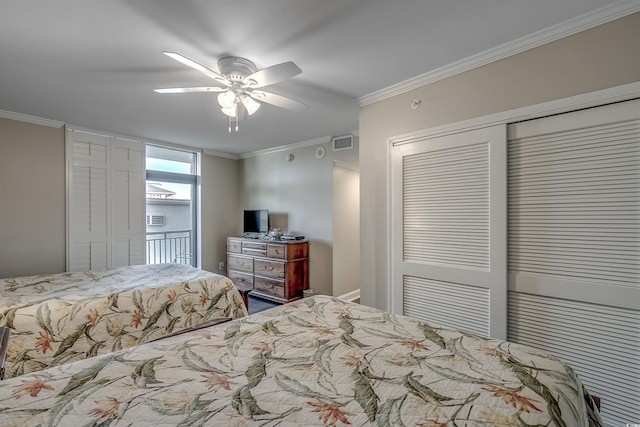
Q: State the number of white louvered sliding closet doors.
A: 2